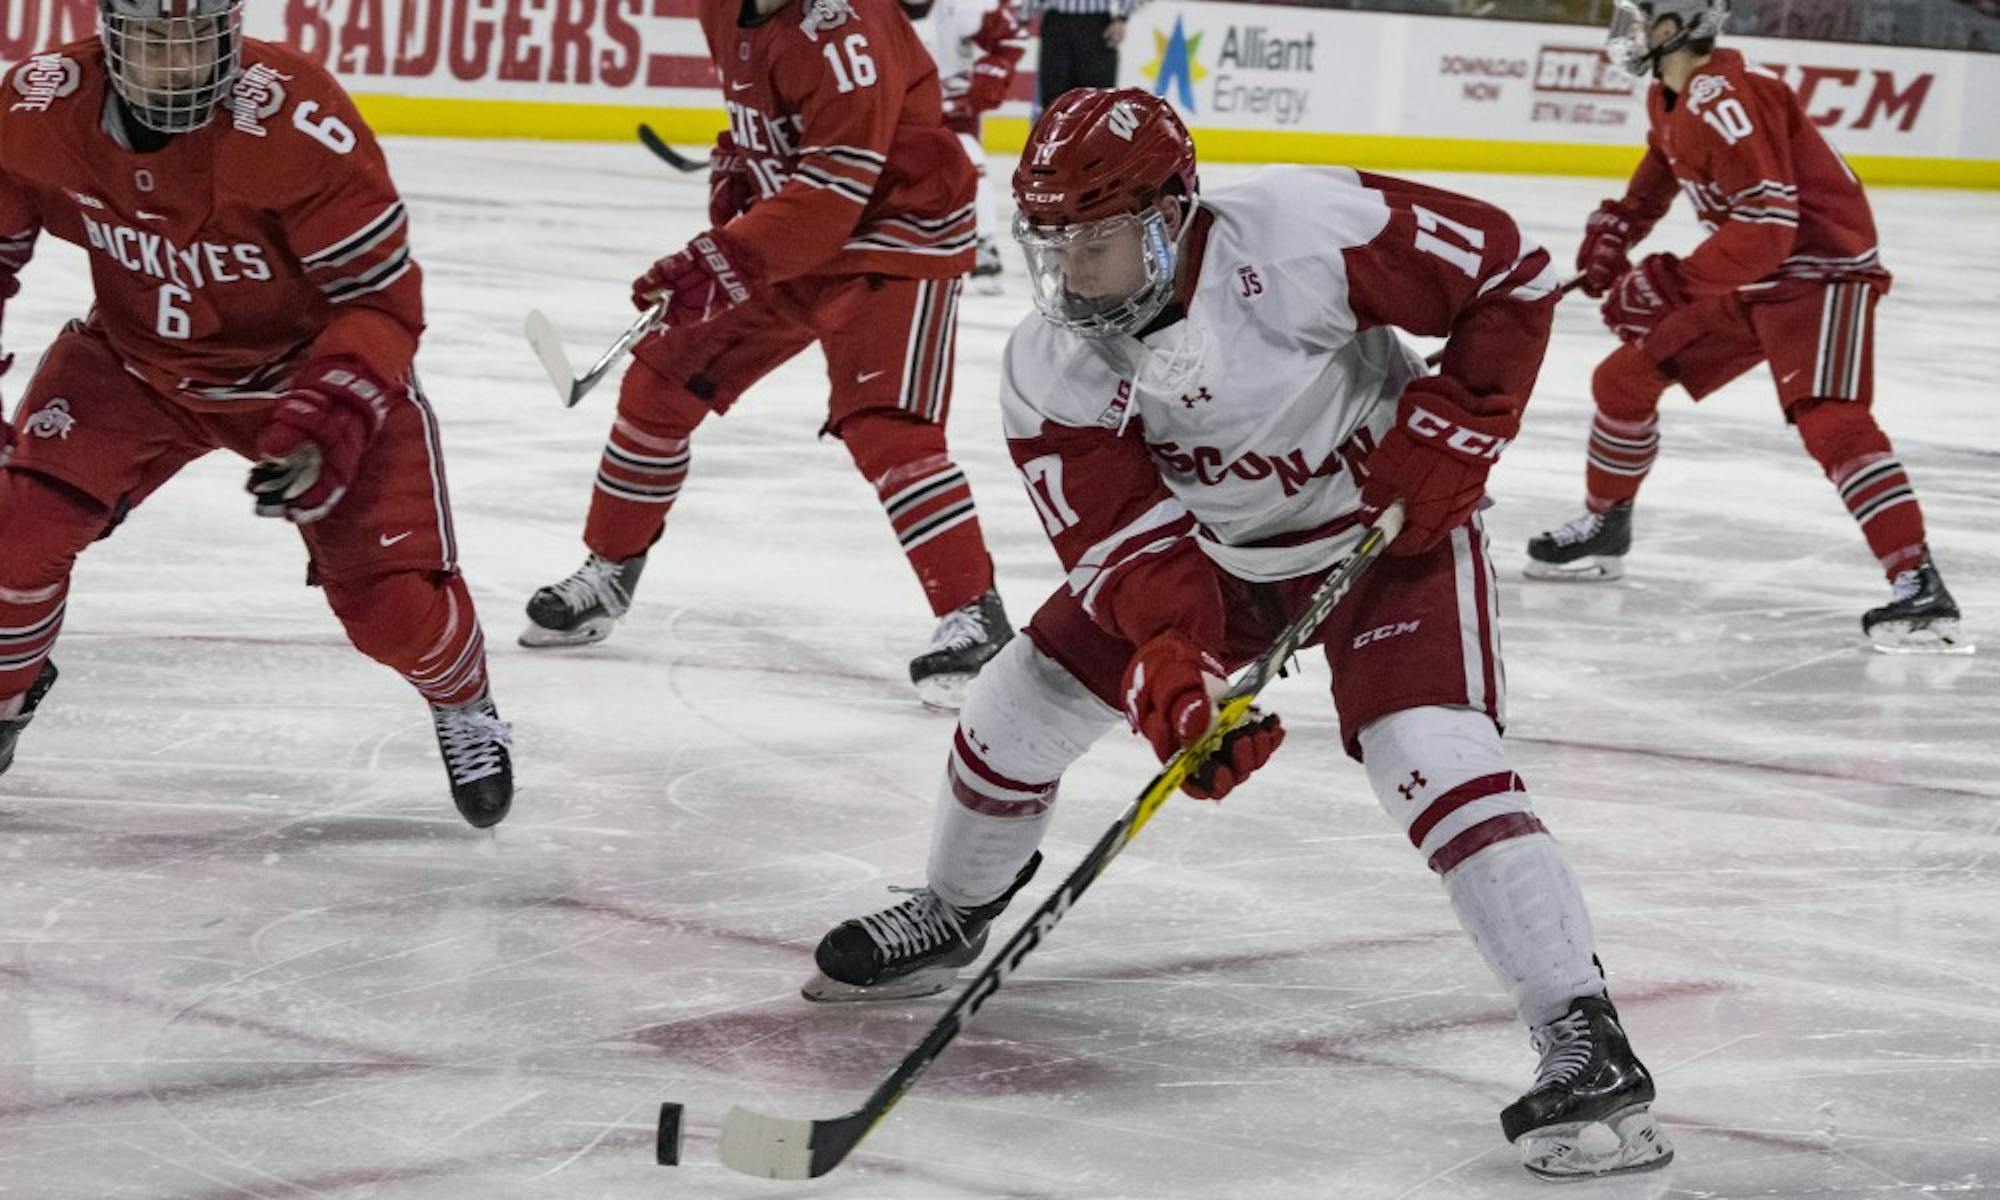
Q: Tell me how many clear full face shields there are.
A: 2